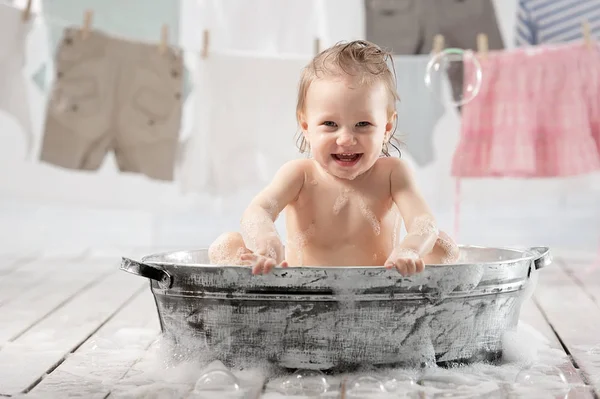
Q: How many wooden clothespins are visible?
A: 8